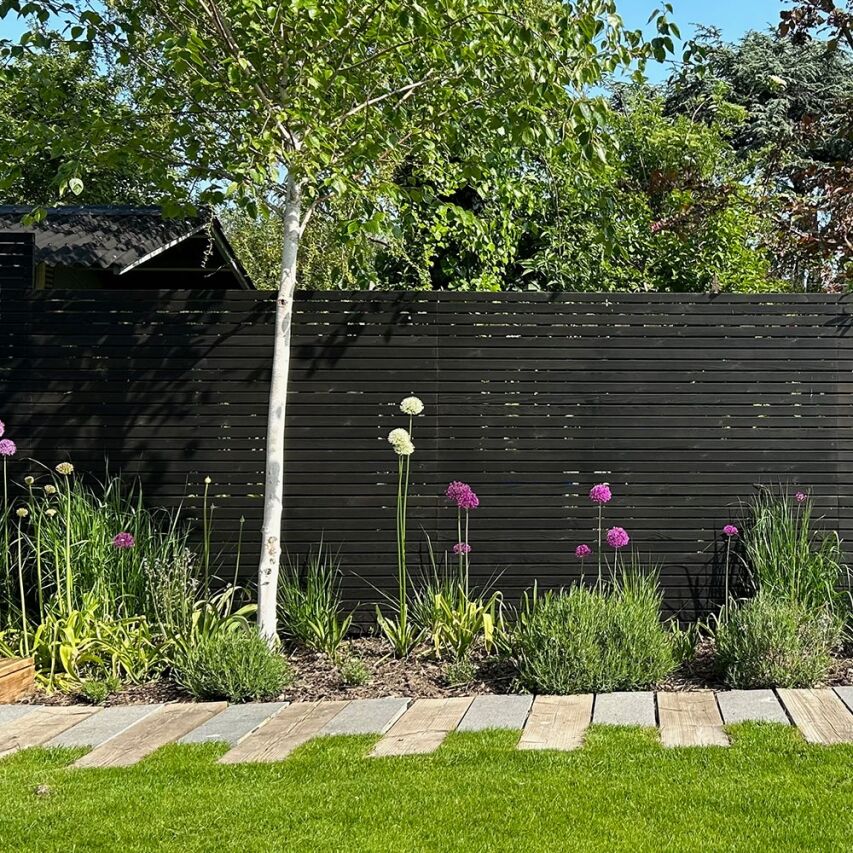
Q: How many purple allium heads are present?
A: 11